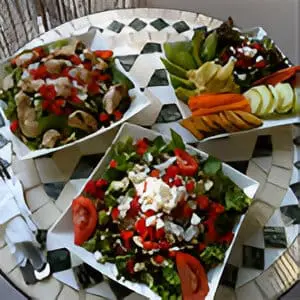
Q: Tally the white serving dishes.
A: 3